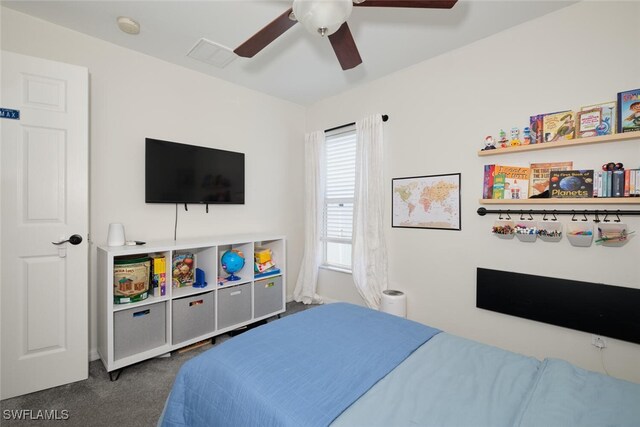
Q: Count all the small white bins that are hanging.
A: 5